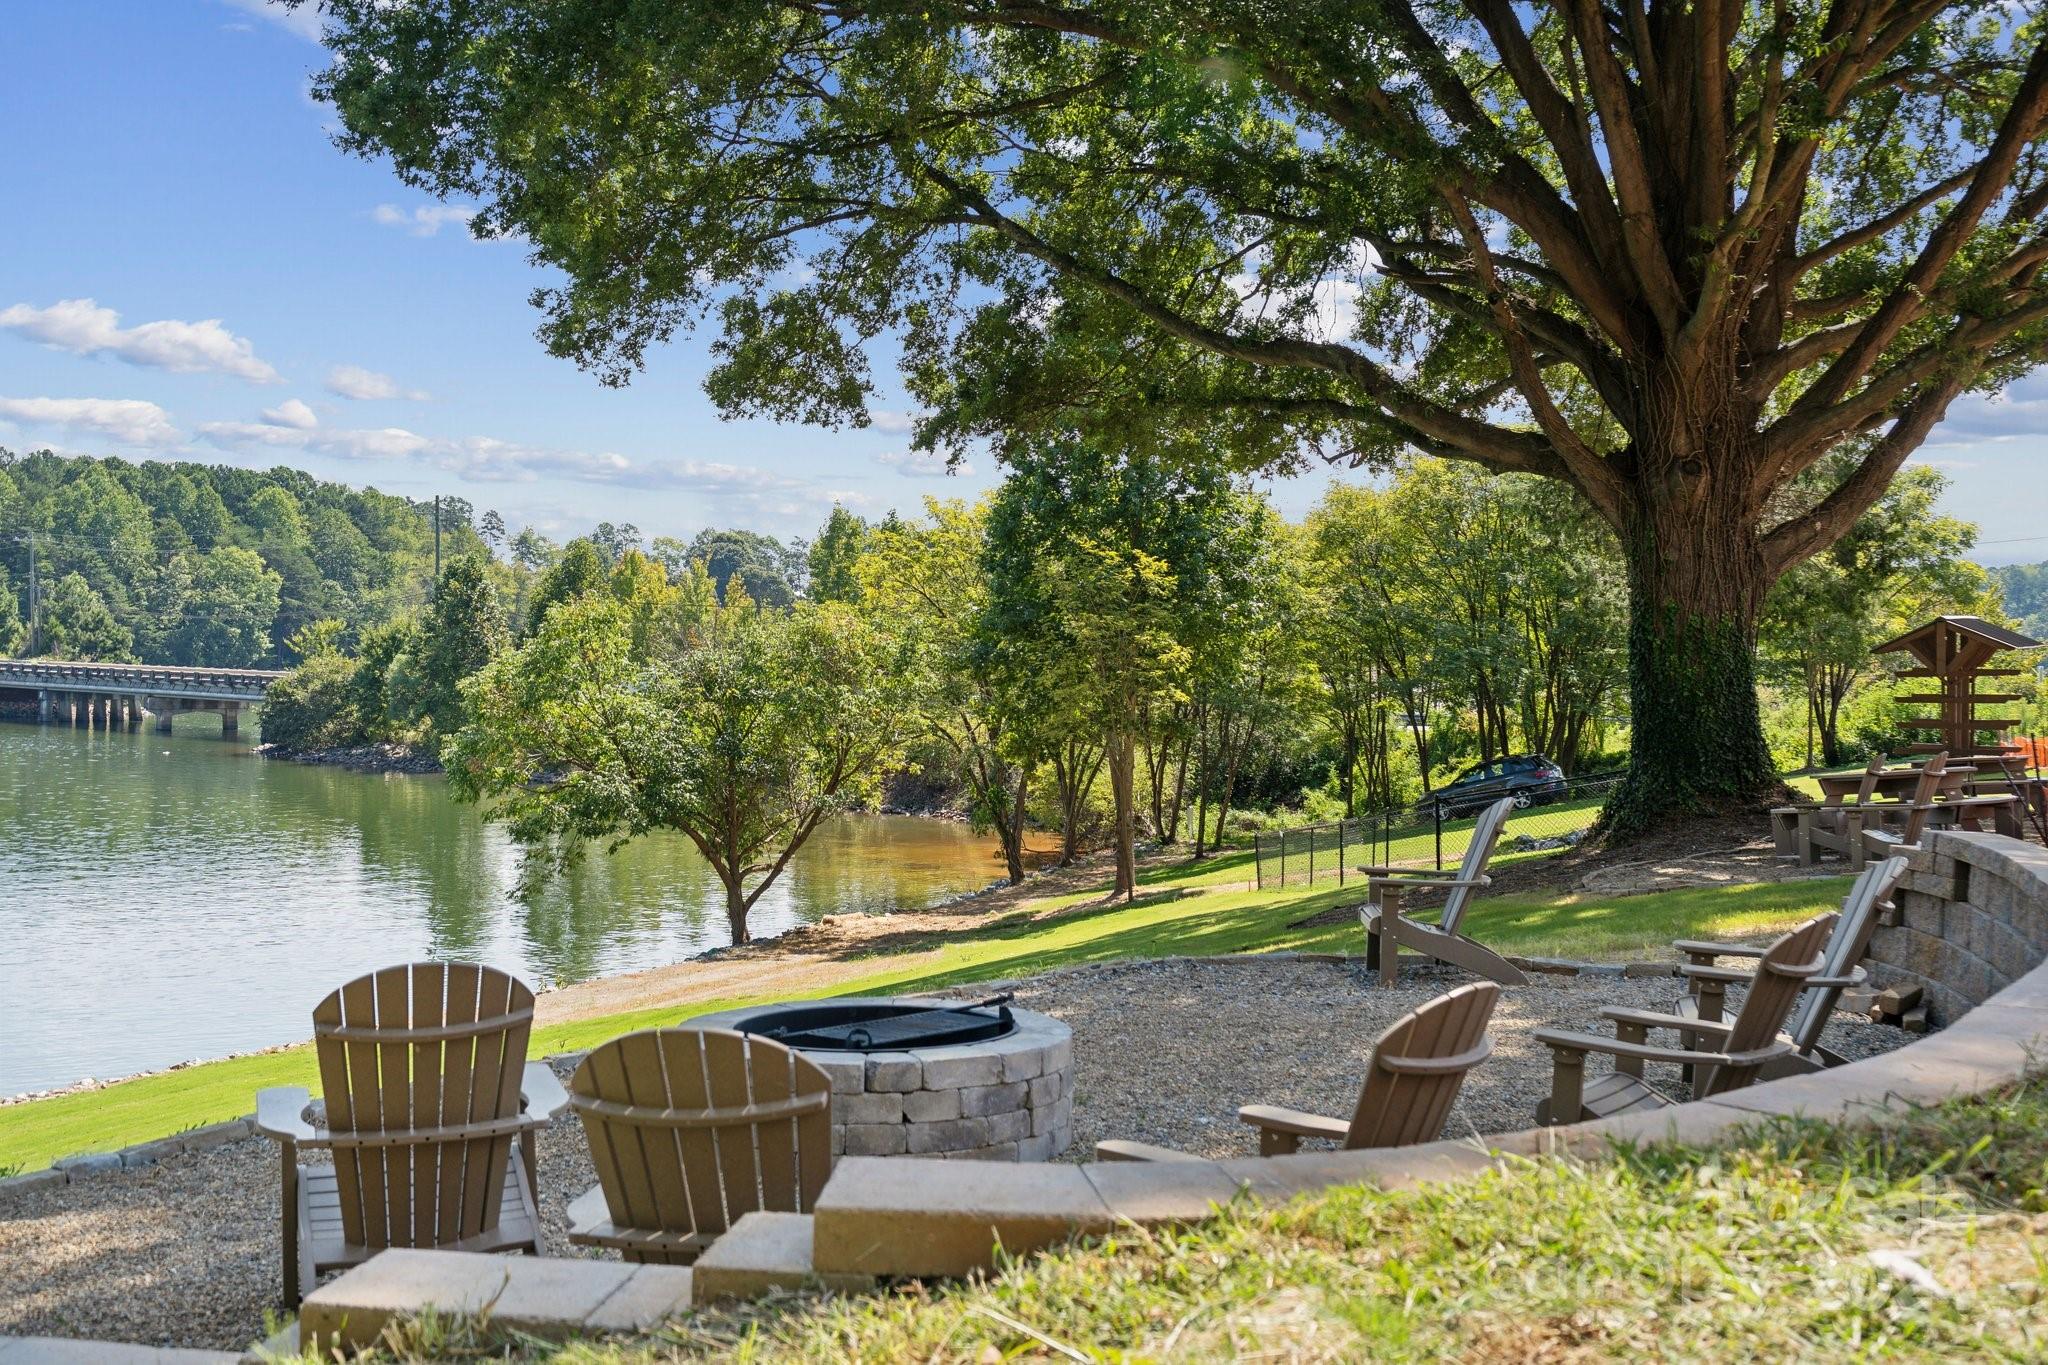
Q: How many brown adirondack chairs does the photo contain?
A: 8